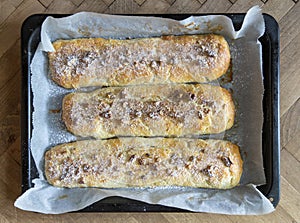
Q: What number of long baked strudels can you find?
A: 3